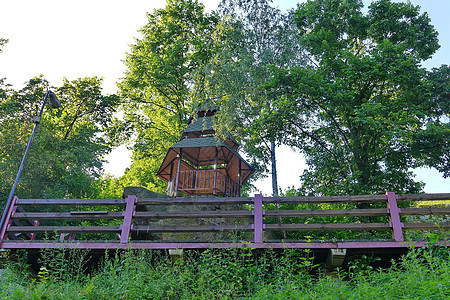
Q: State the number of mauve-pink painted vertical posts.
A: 4